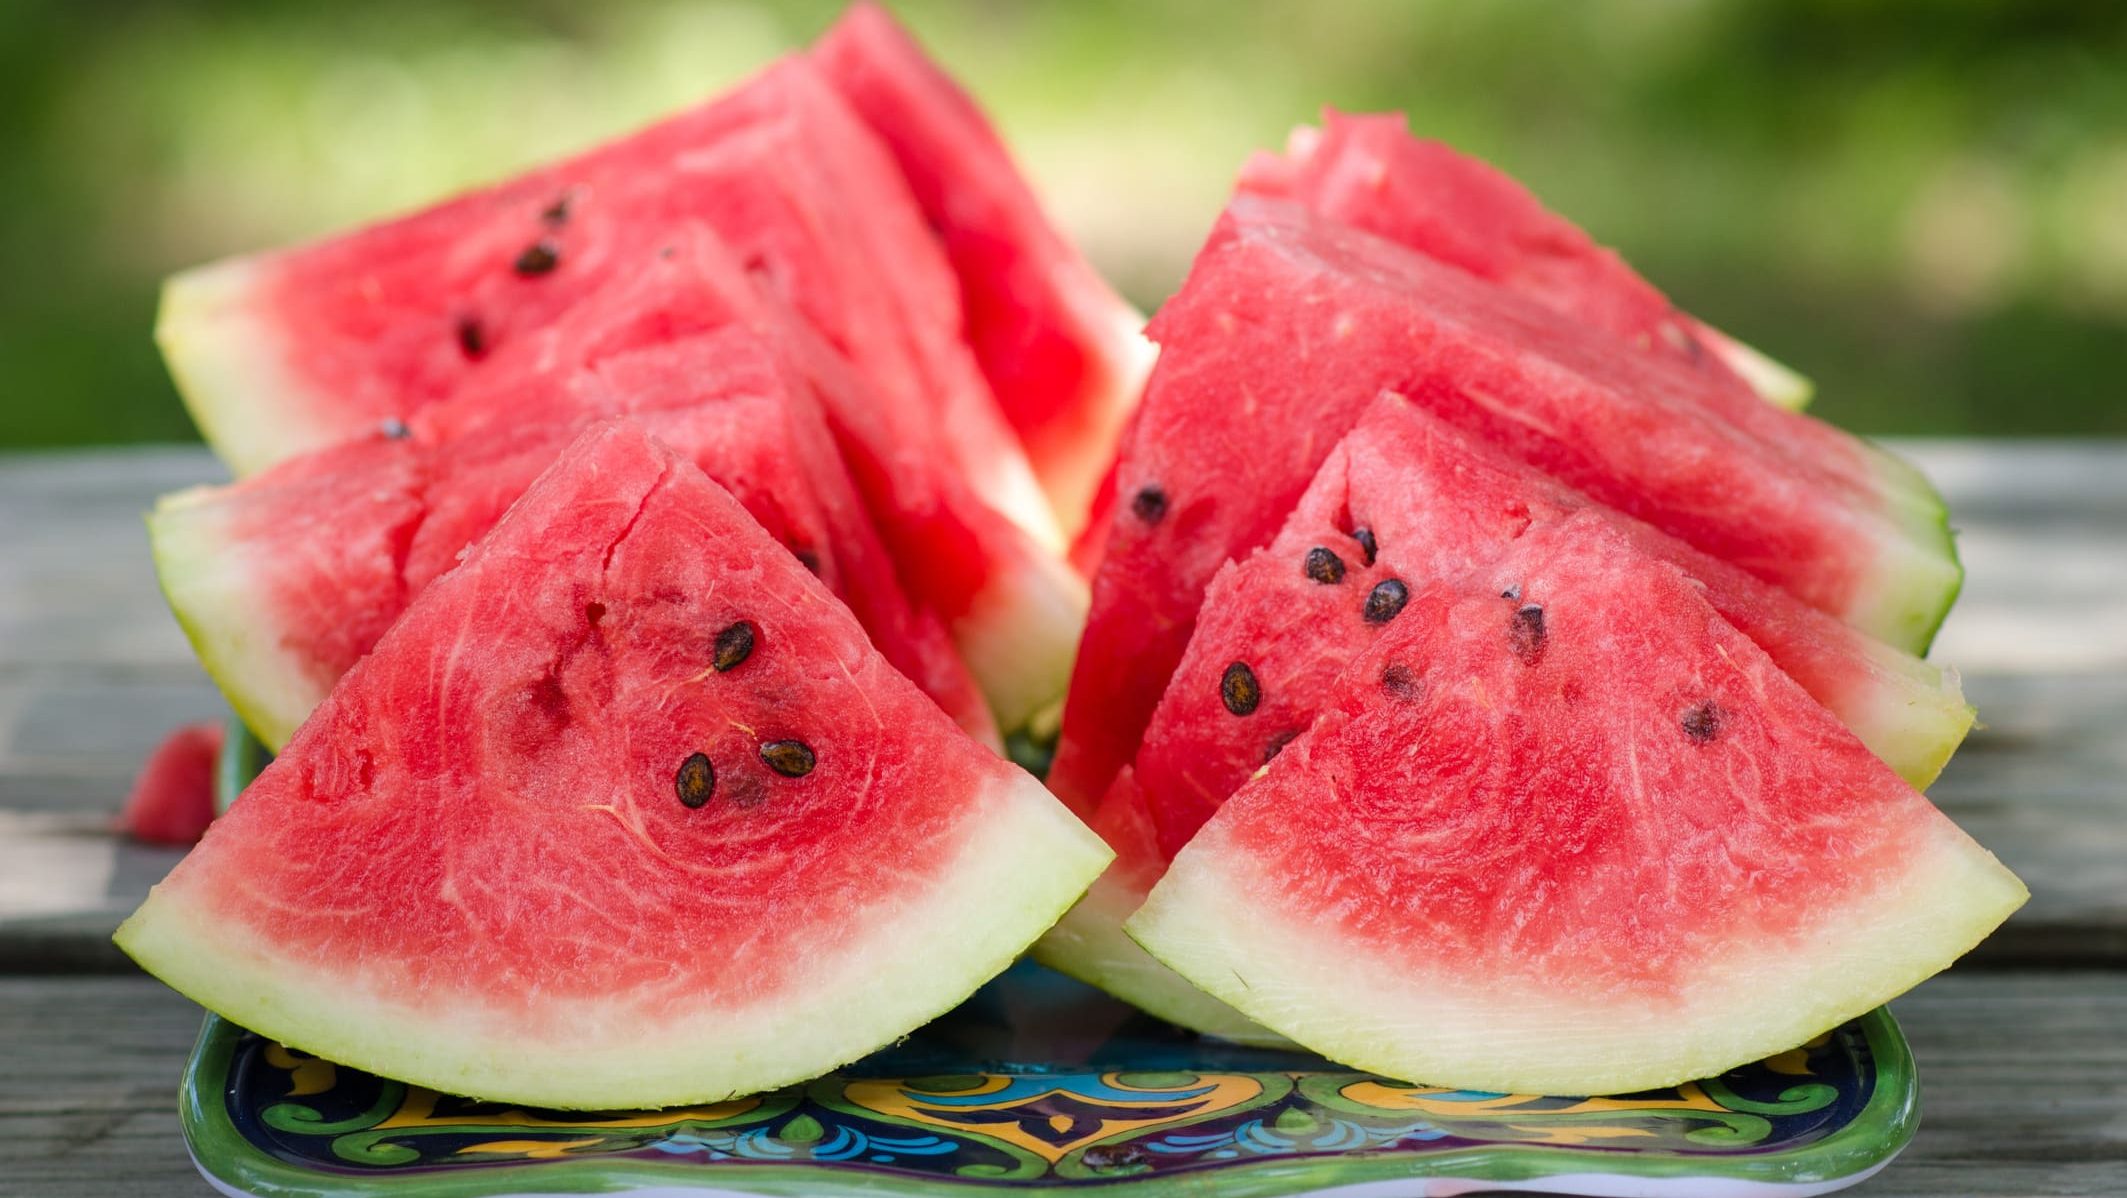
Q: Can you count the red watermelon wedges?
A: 8